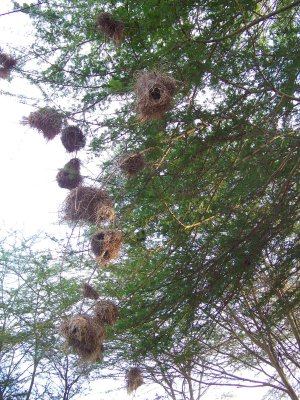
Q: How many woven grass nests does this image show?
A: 13